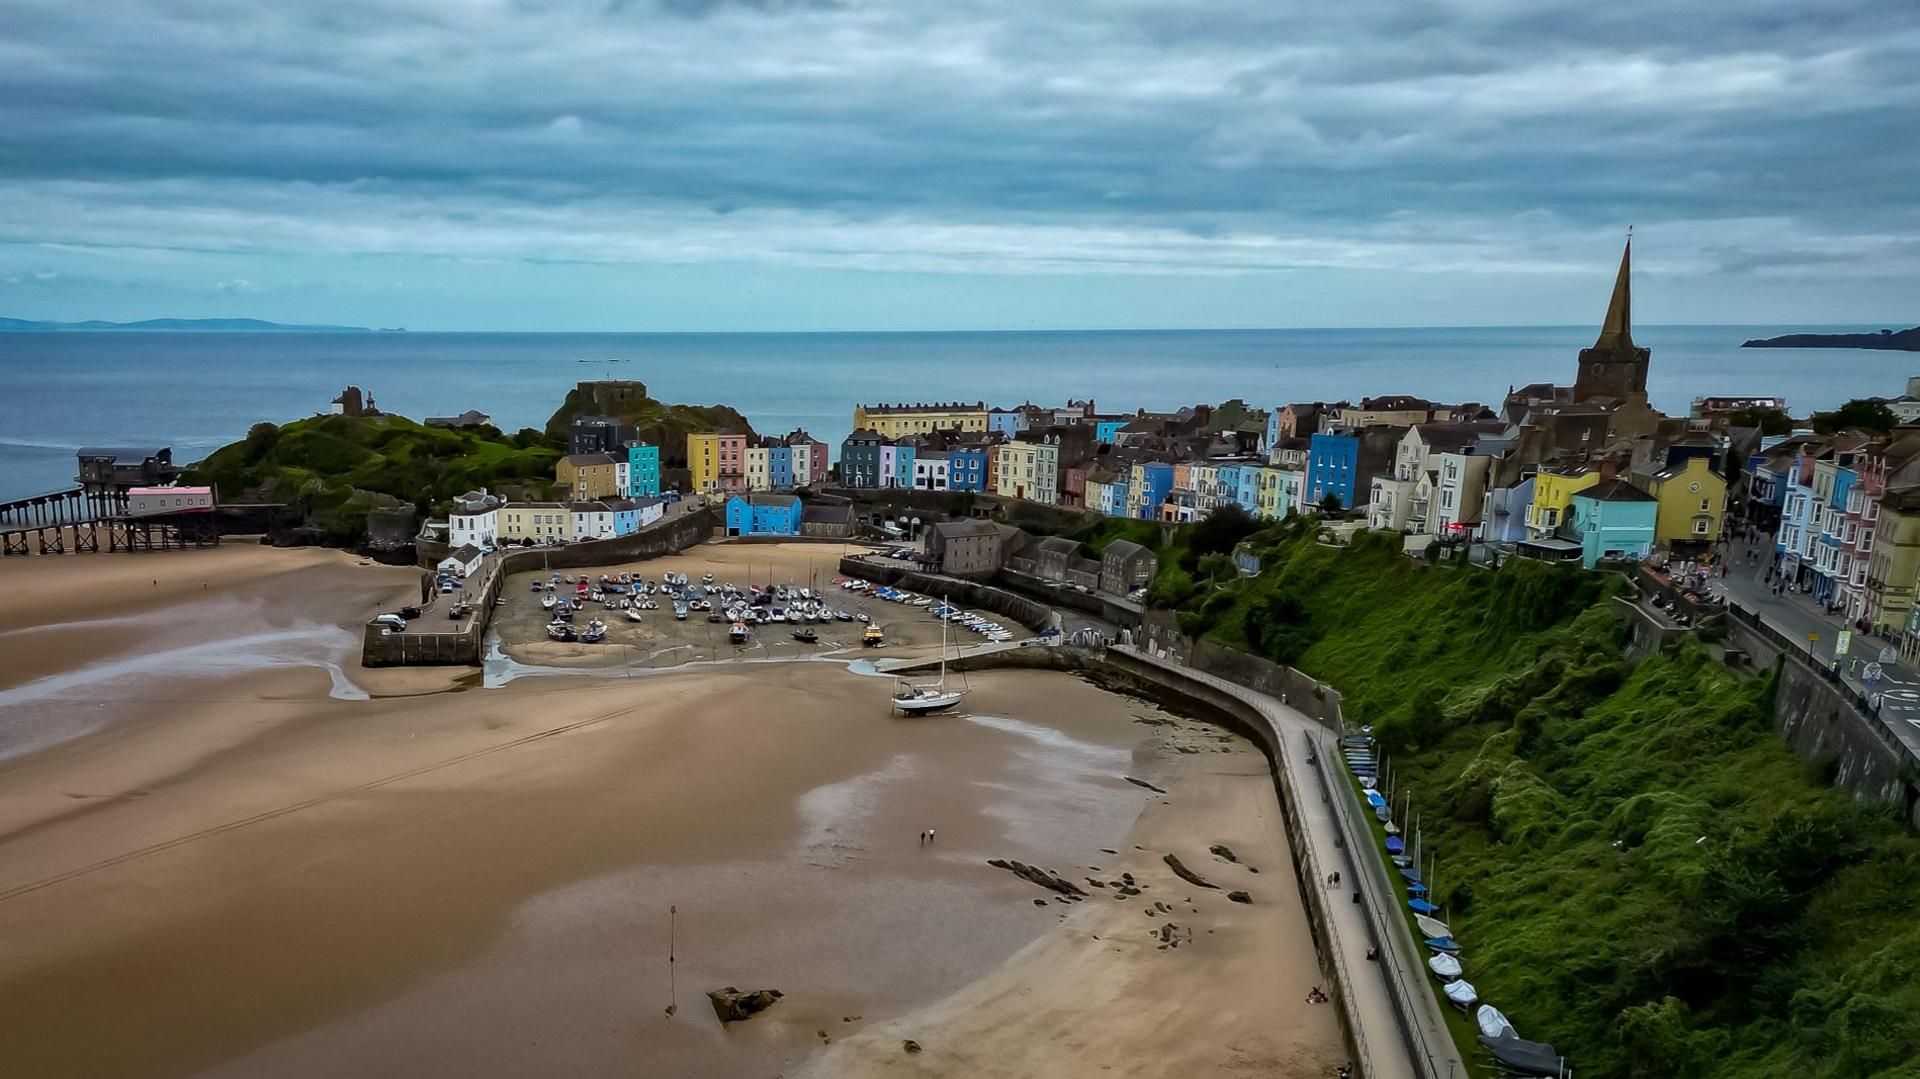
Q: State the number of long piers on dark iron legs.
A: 2